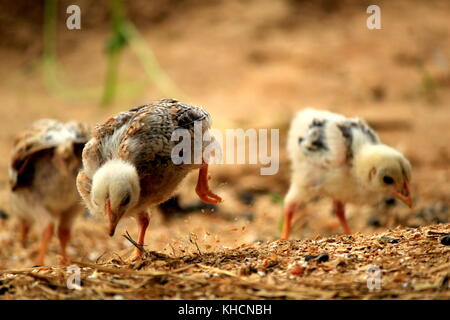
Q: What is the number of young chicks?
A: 3